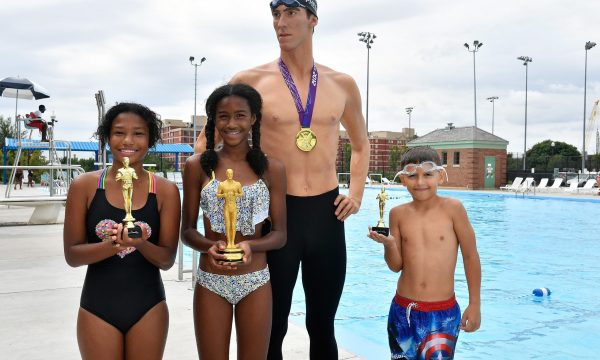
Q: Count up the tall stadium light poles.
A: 7